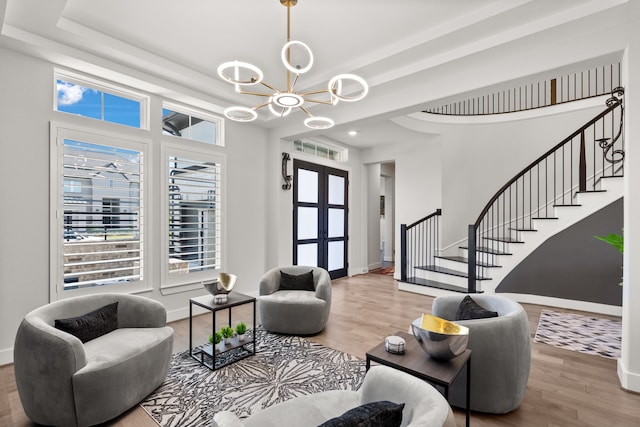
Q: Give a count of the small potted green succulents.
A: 3